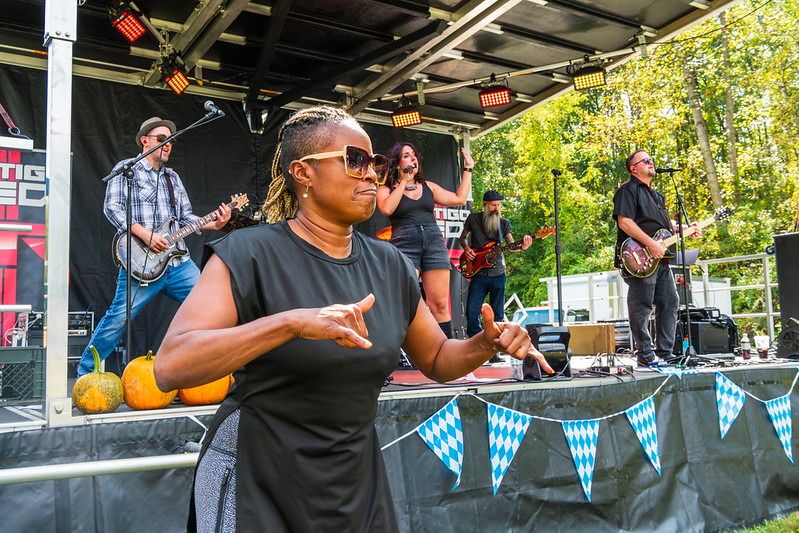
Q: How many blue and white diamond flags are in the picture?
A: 6